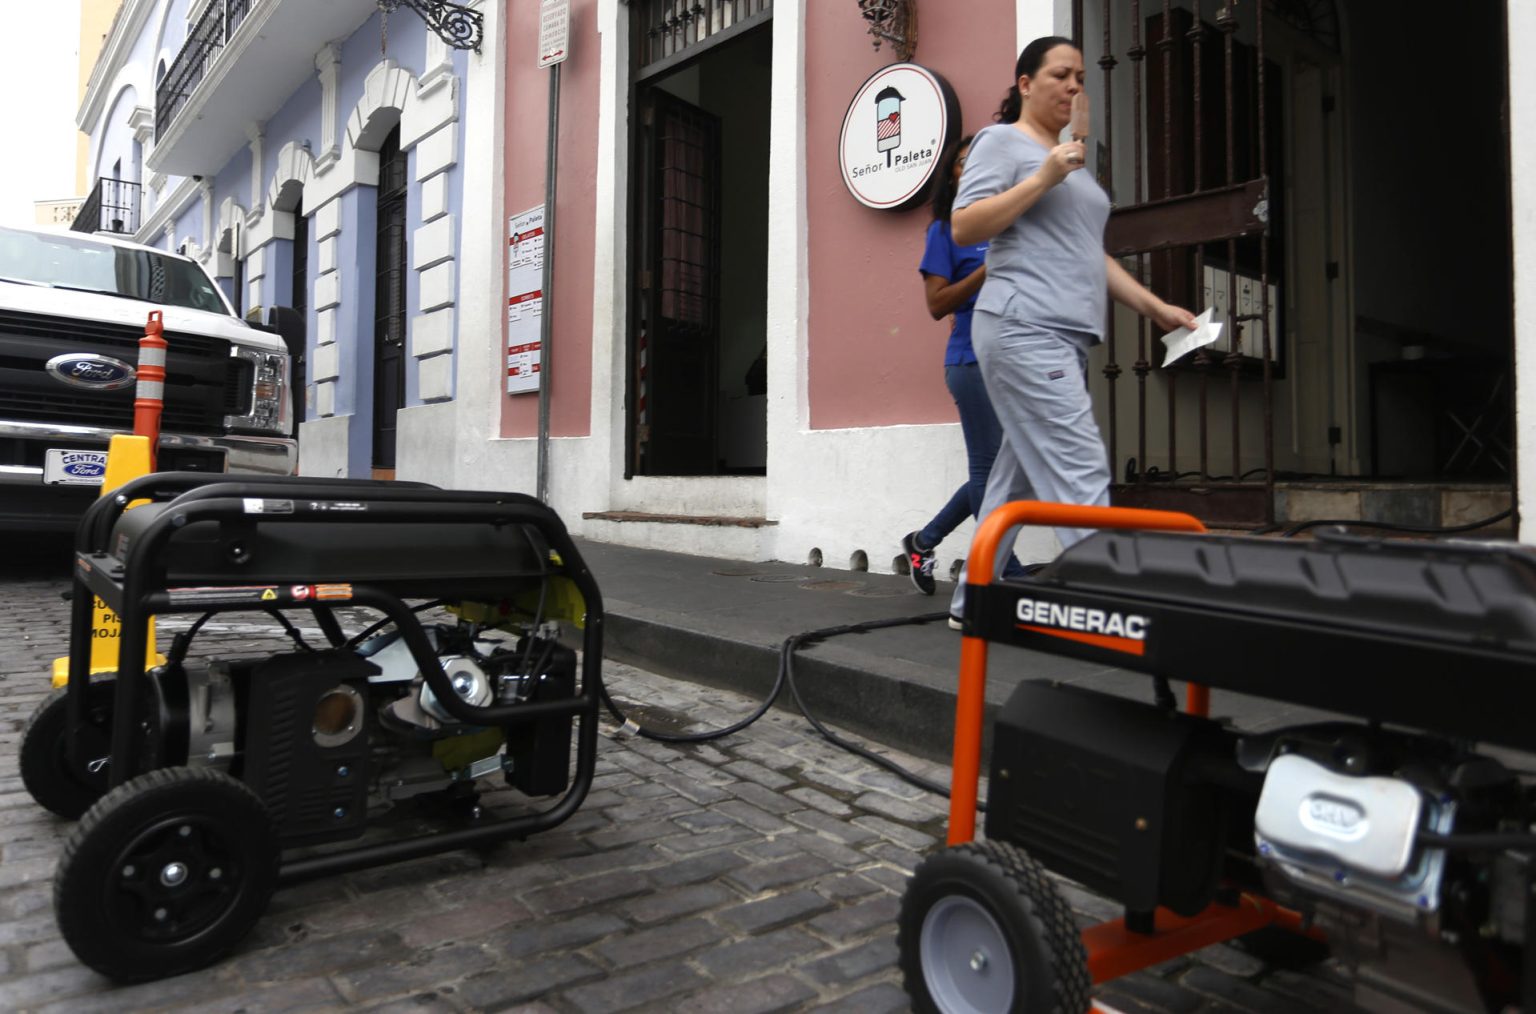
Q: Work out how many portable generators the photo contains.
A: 2